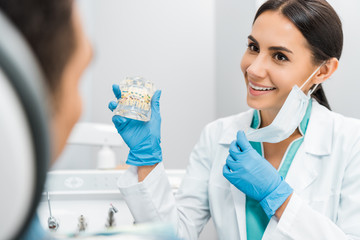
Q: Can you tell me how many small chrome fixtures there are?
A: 3